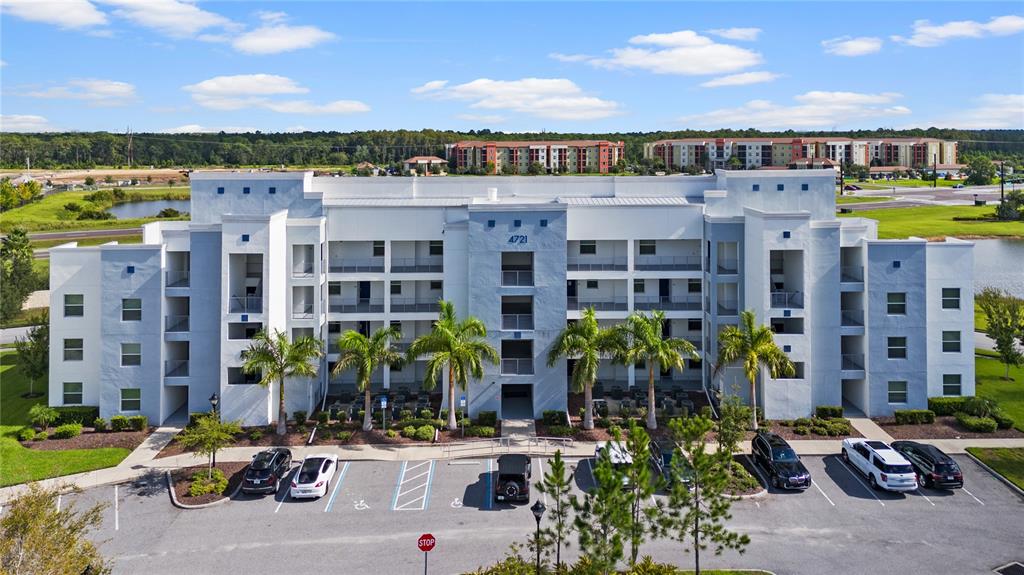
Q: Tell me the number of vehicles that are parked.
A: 8